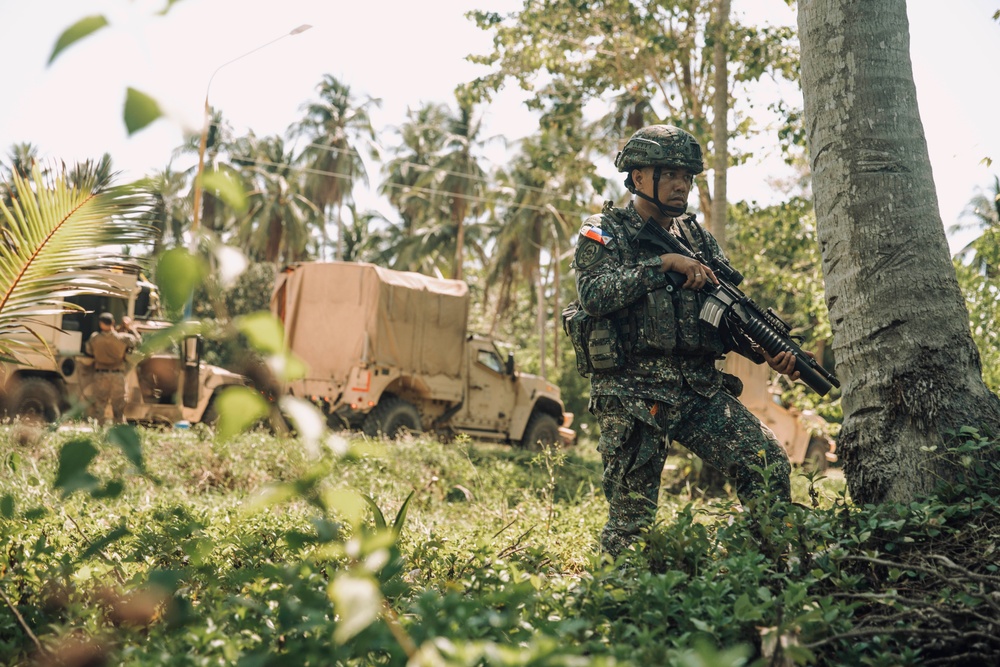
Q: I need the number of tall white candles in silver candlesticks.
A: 0